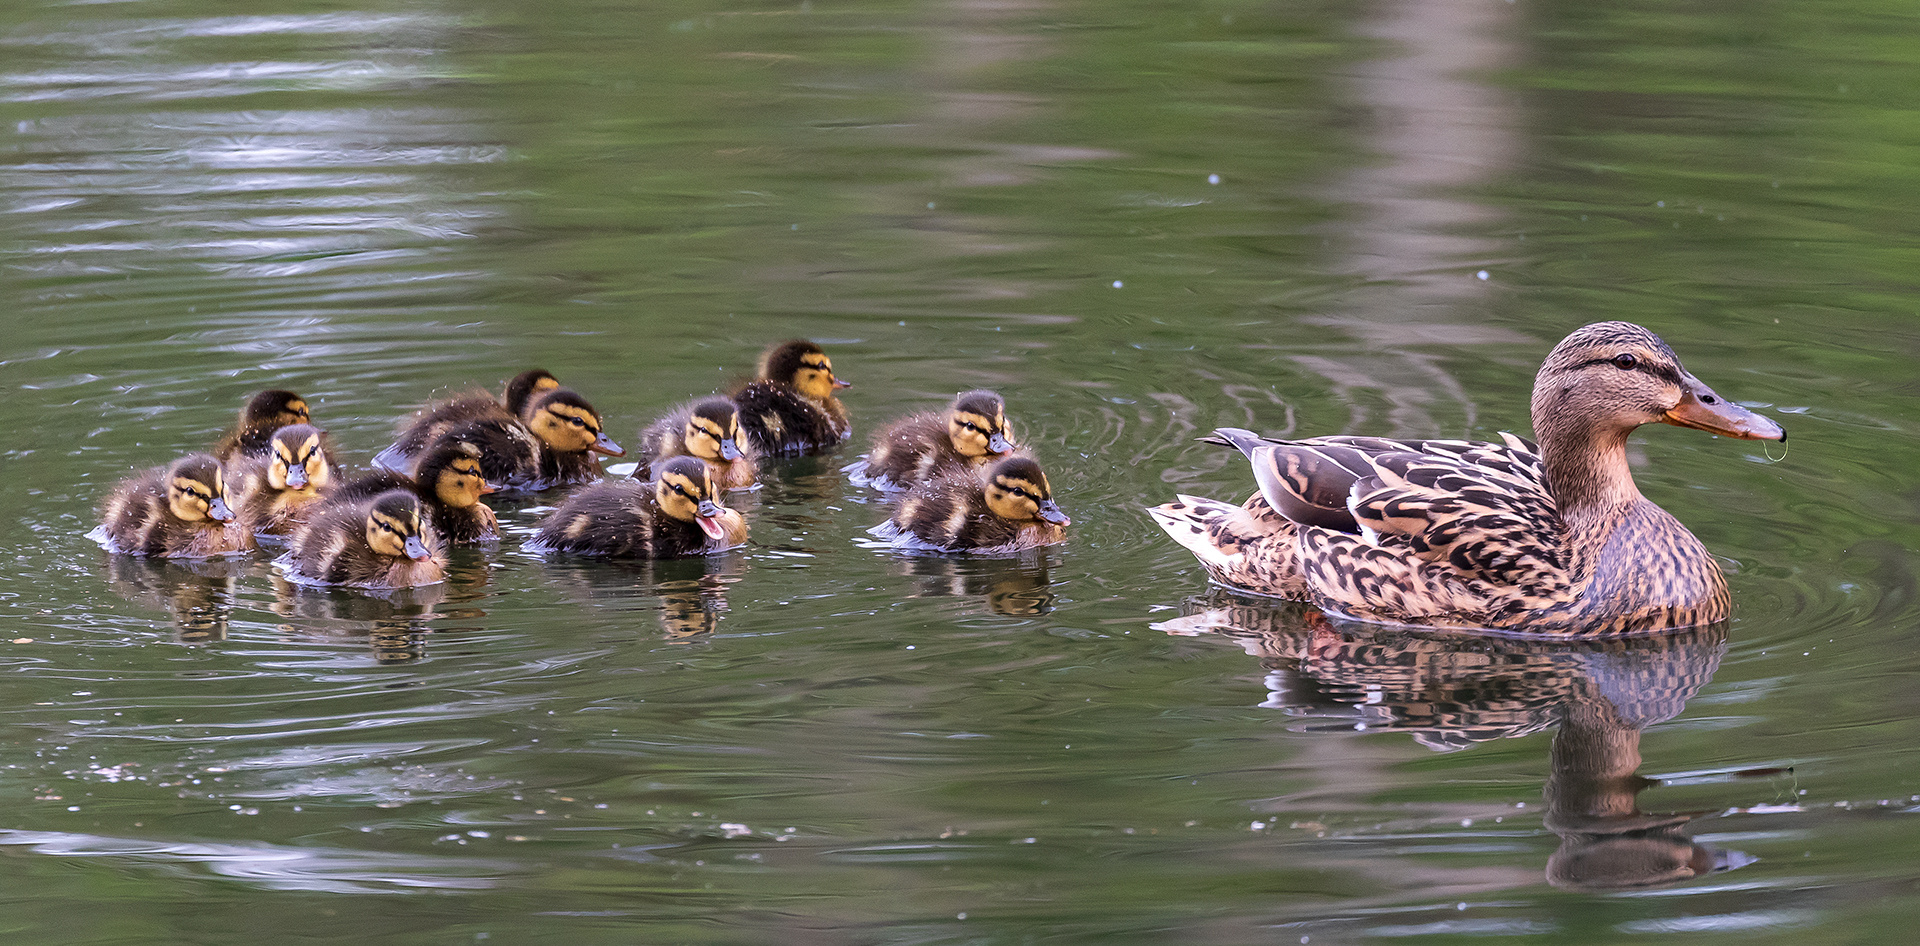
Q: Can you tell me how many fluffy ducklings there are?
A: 12